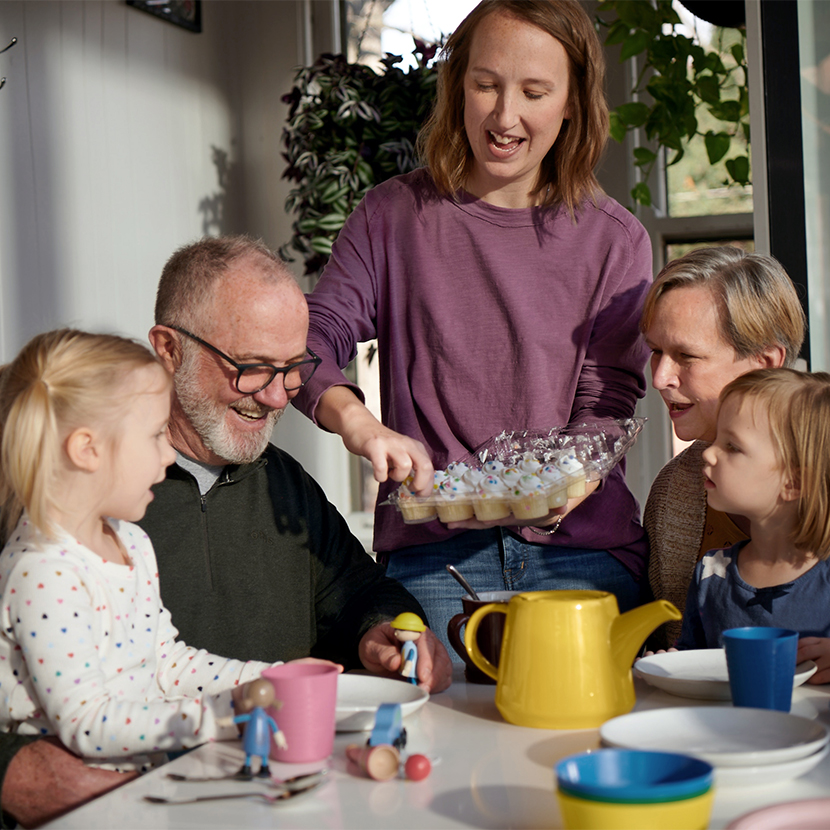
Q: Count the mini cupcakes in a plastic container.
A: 12